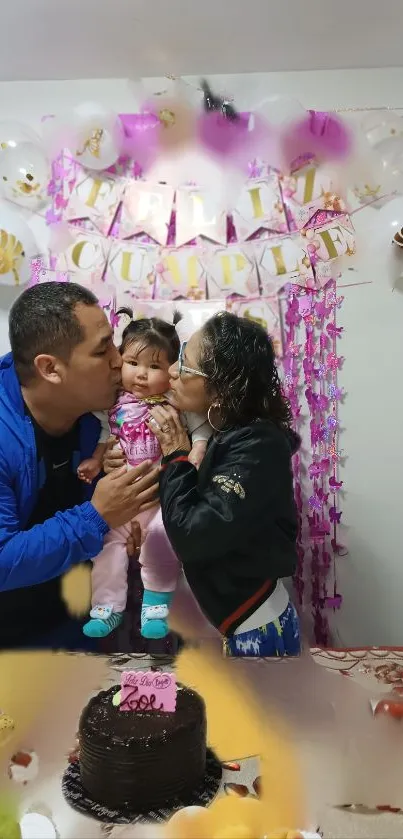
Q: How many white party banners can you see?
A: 3